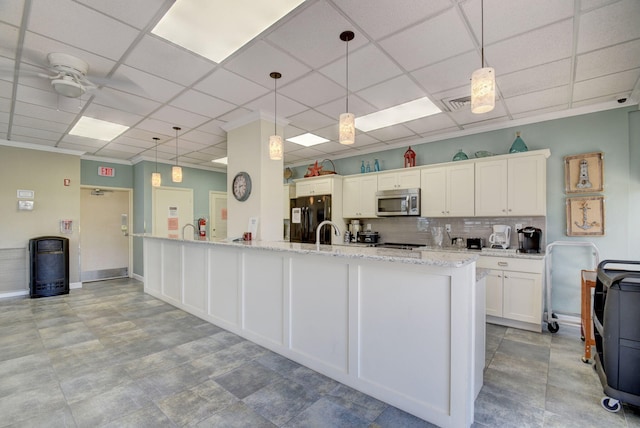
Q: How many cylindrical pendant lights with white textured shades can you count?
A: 5